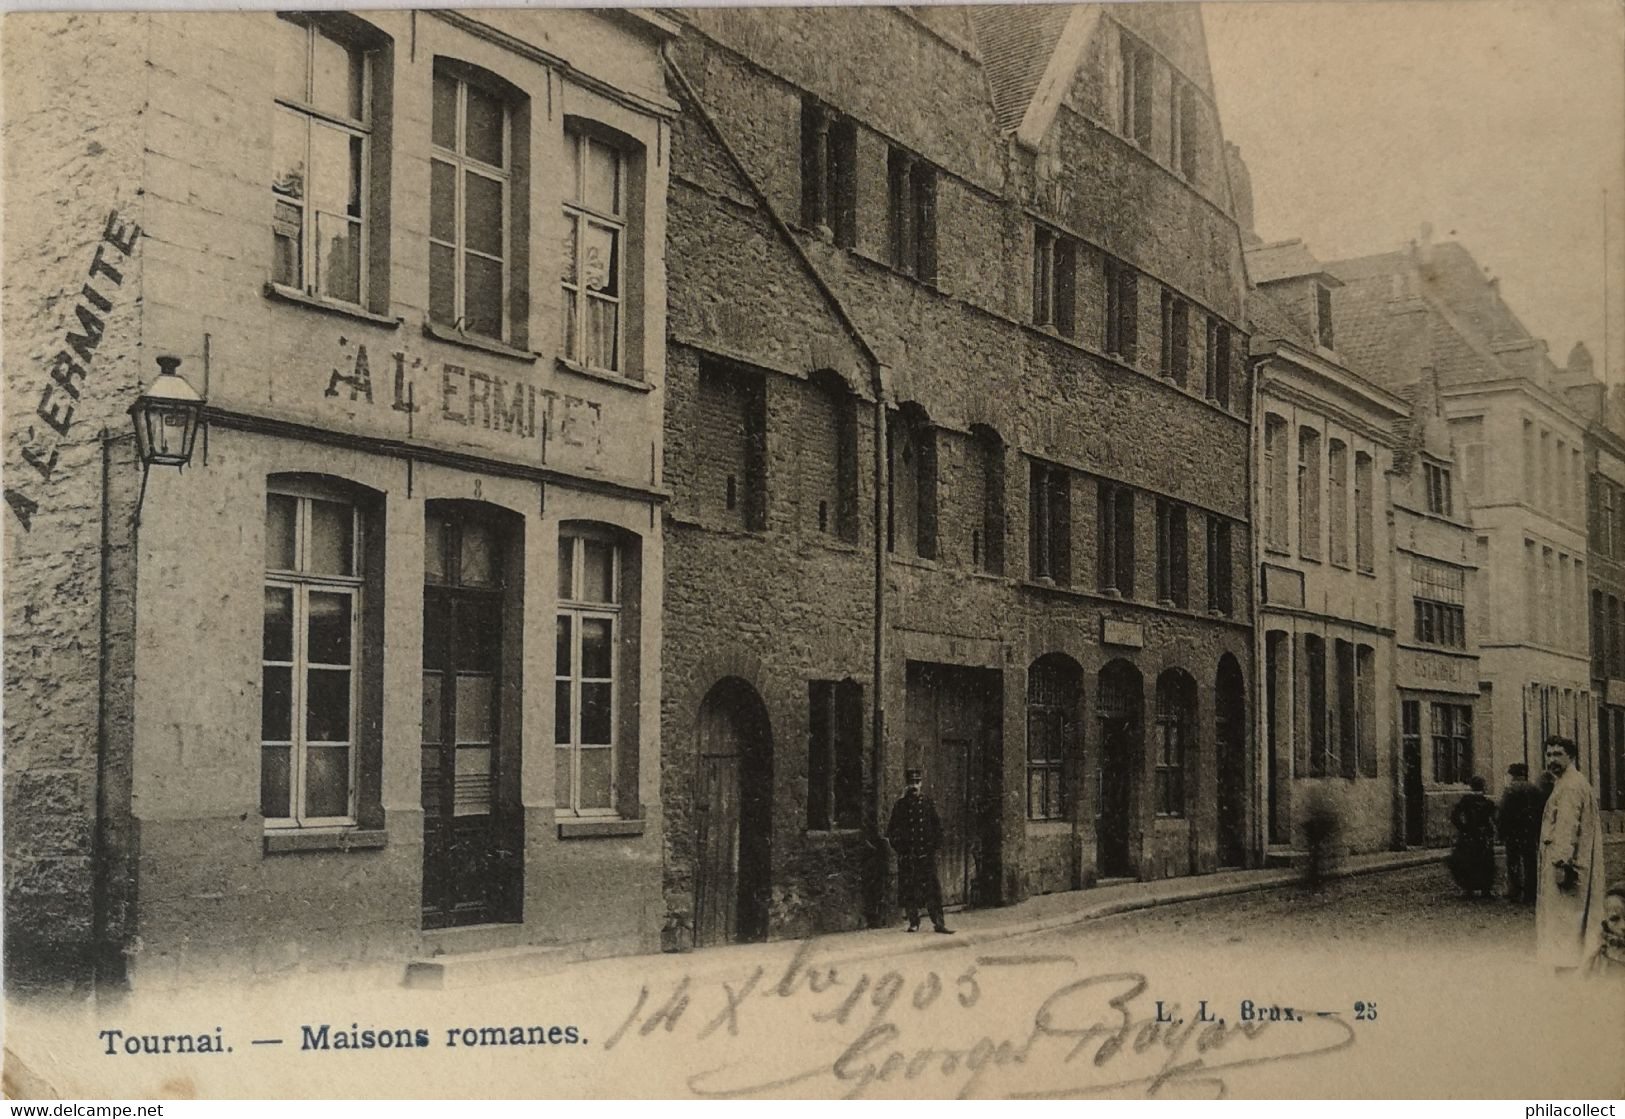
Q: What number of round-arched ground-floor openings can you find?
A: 5